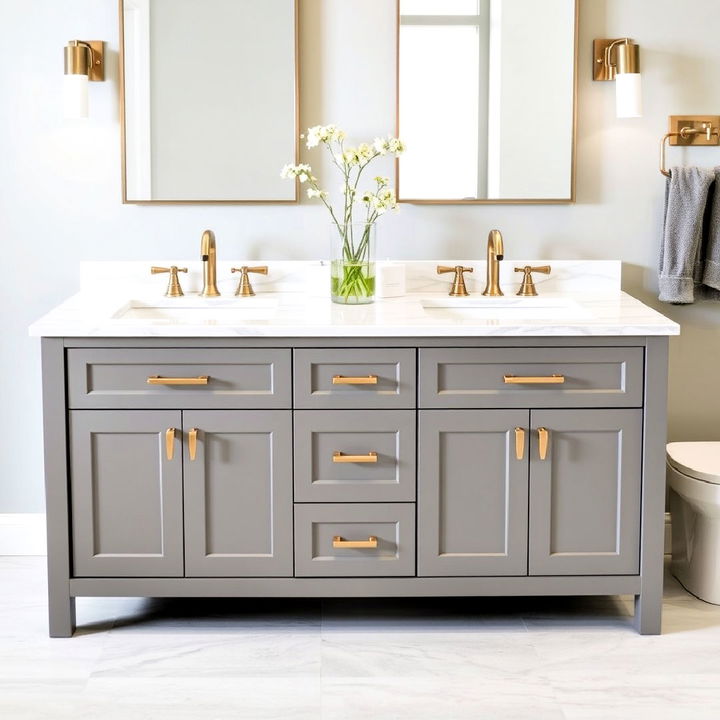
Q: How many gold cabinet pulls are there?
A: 9